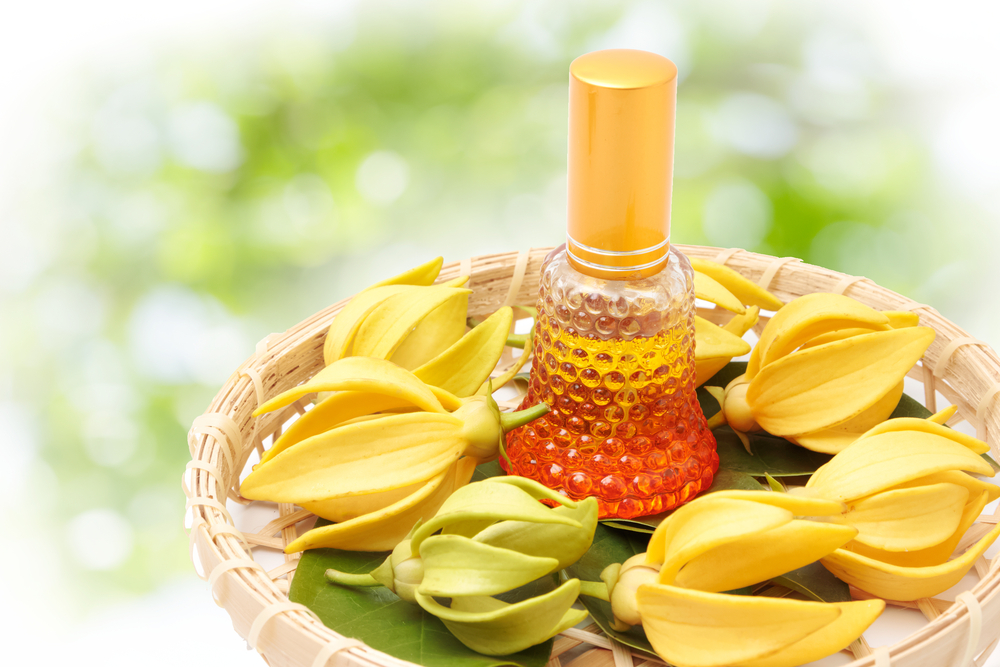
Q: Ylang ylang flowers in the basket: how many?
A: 7